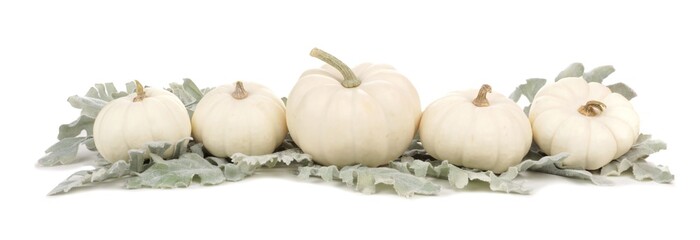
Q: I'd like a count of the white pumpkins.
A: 5